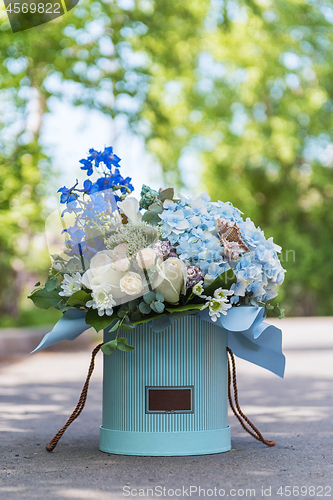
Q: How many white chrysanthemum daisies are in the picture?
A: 5